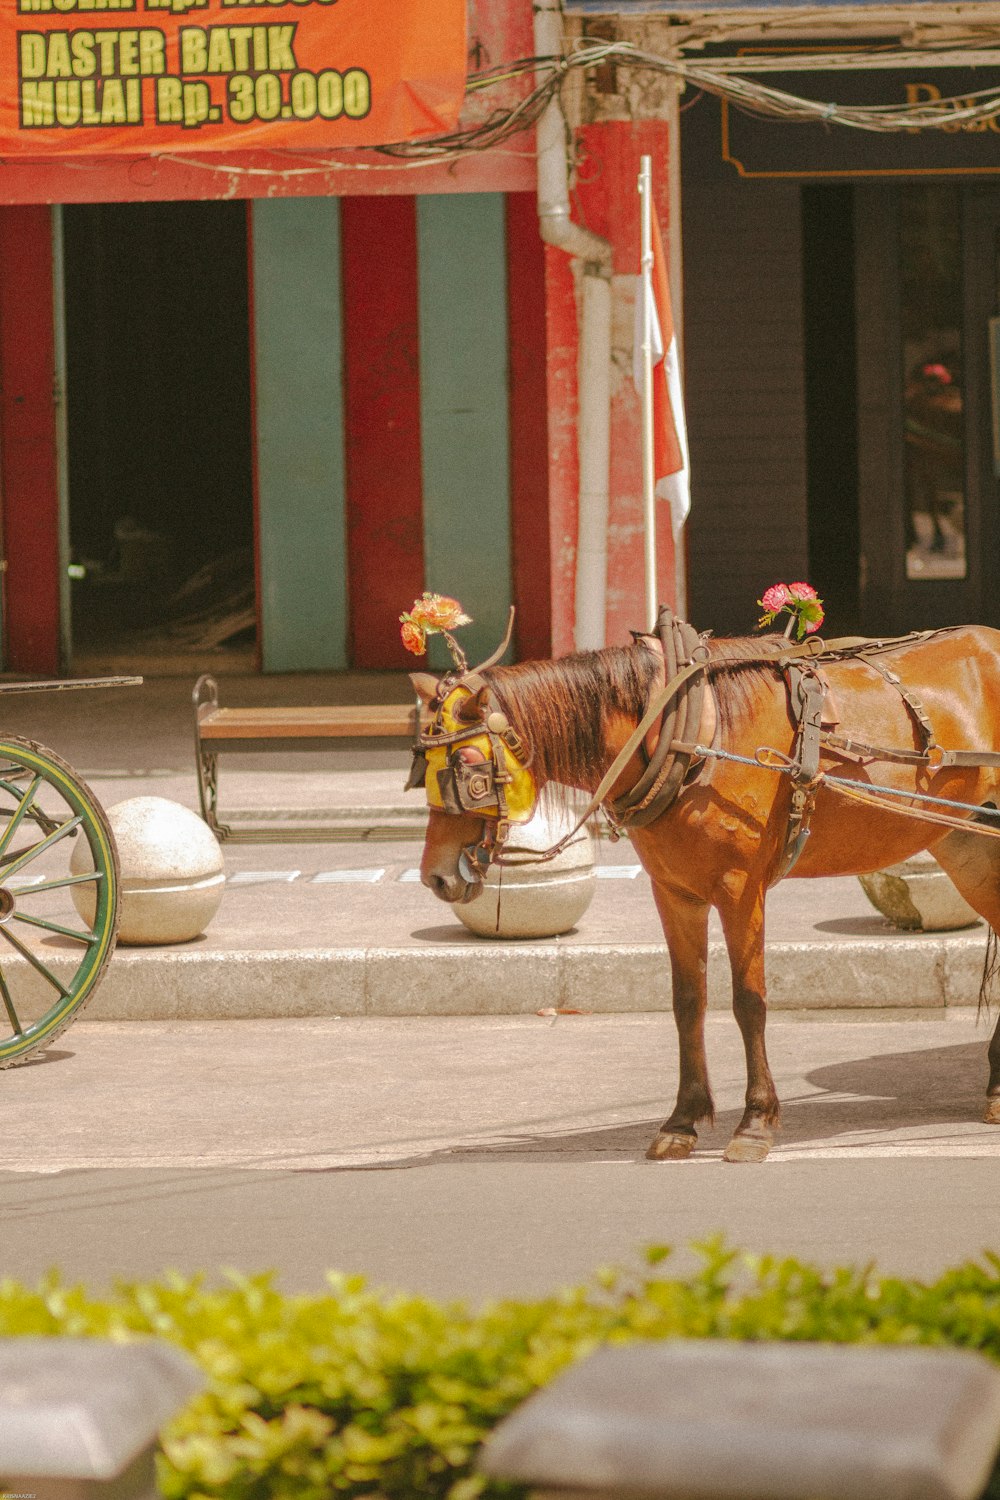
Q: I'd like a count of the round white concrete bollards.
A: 3